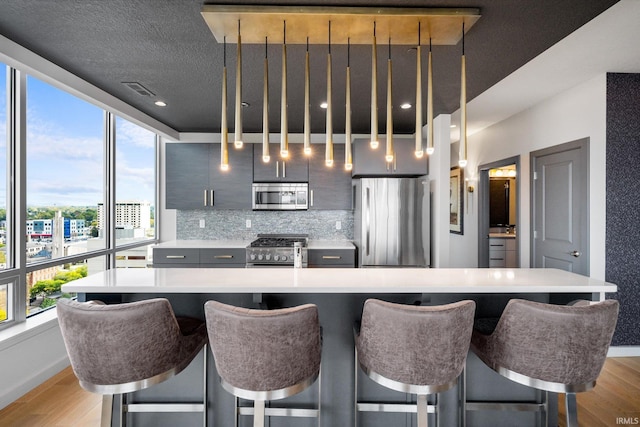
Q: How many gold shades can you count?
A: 12